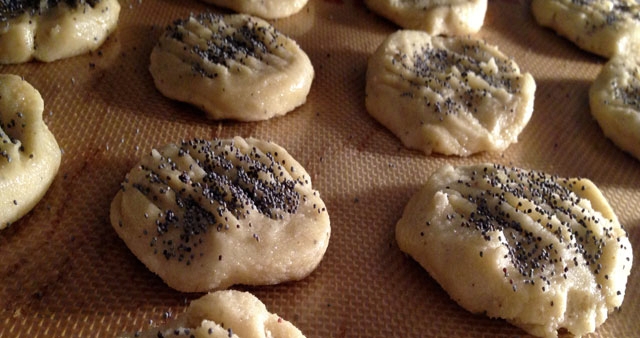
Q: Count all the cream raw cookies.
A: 11